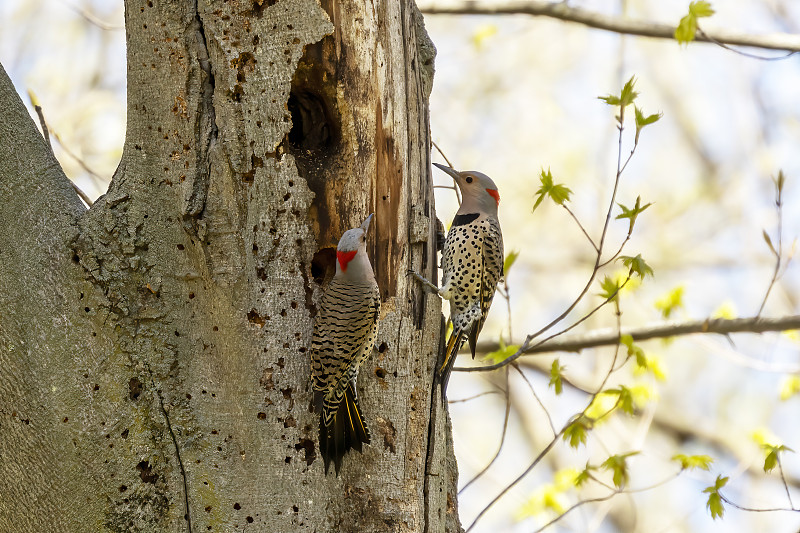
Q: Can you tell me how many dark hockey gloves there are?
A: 0